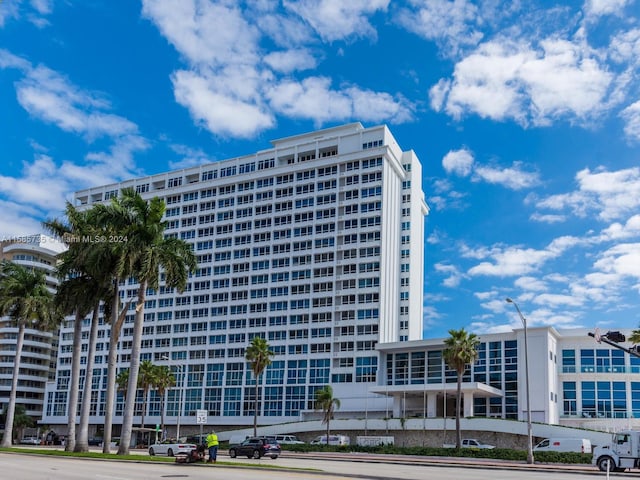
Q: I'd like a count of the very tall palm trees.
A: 5